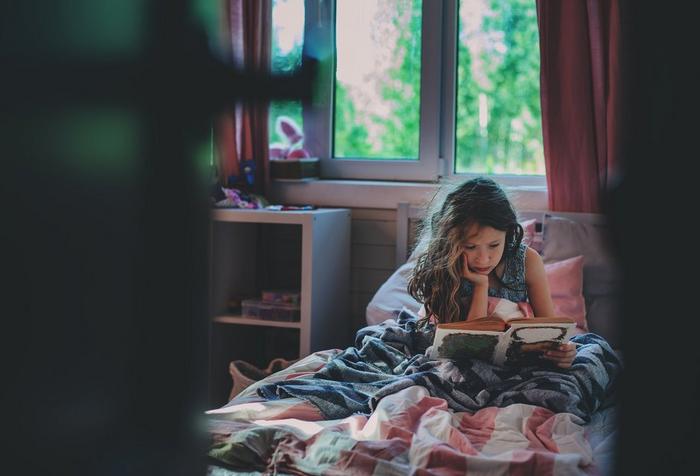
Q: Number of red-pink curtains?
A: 2